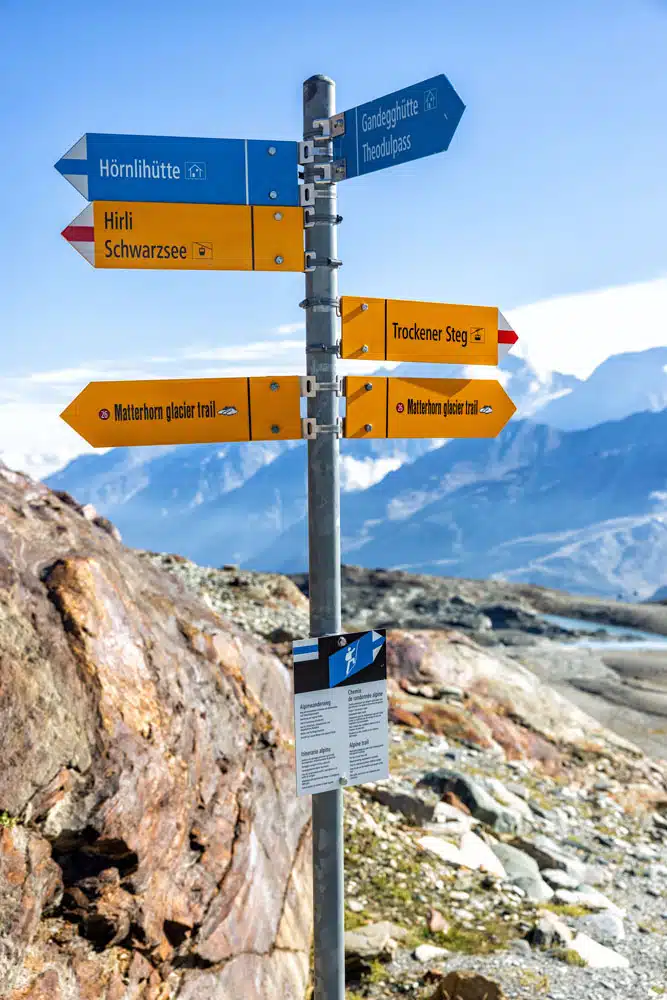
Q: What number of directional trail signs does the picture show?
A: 6